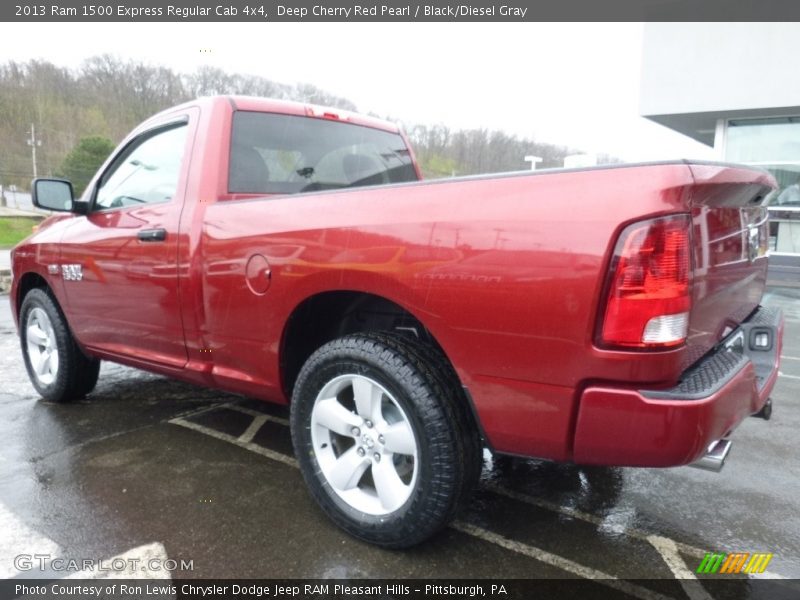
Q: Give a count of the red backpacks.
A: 0